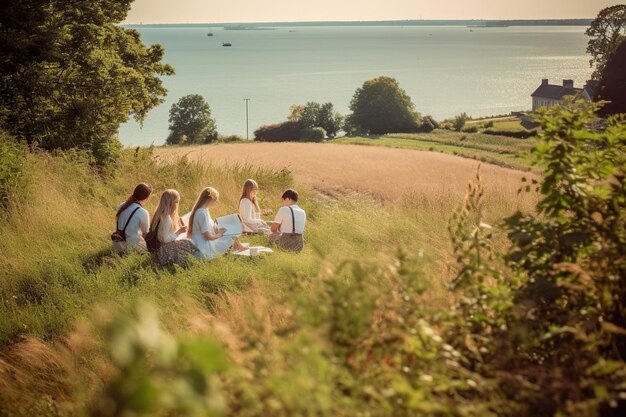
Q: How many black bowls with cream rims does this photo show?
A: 0